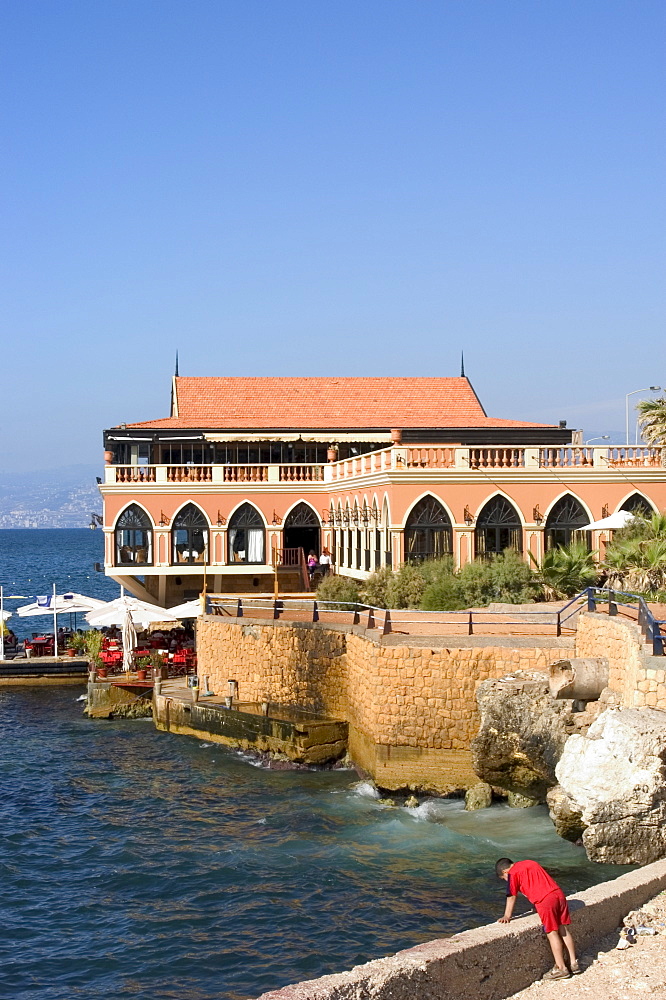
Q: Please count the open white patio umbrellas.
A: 5